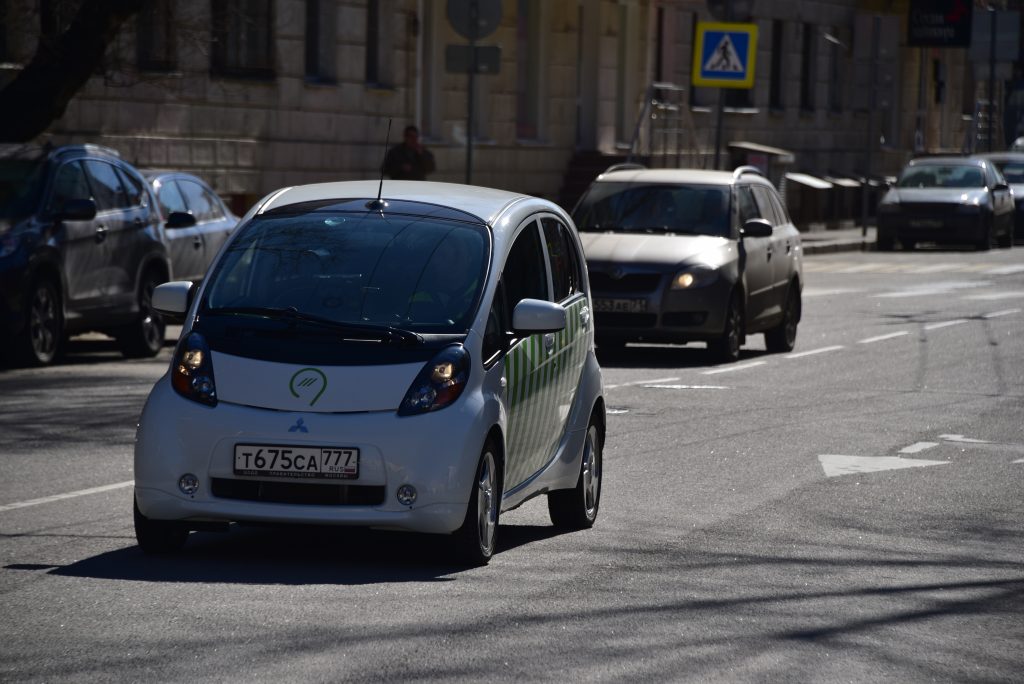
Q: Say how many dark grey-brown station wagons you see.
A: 1